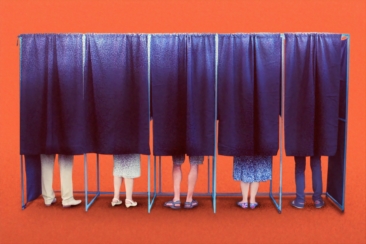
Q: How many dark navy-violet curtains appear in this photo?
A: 5